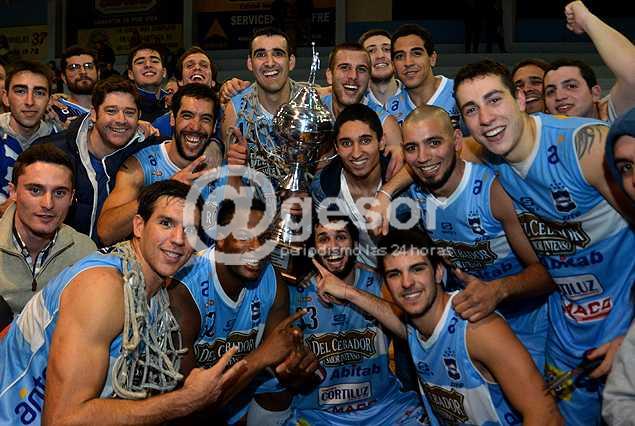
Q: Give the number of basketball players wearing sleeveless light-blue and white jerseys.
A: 11